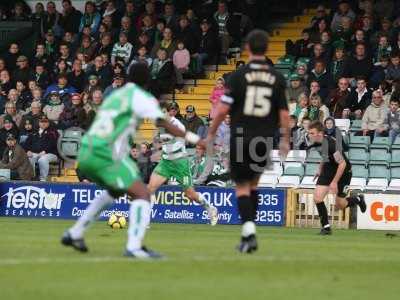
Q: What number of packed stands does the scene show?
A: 2